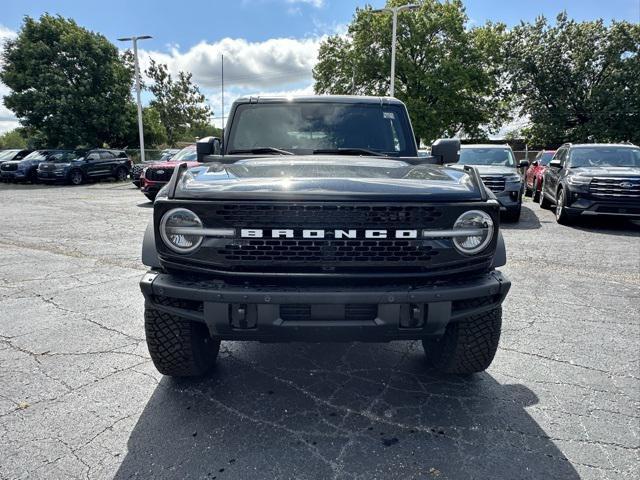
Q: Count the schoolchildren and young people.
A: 0